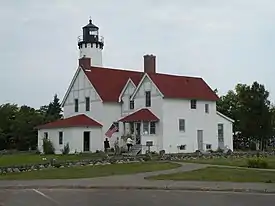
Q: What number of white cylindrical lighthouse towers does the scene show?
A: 1